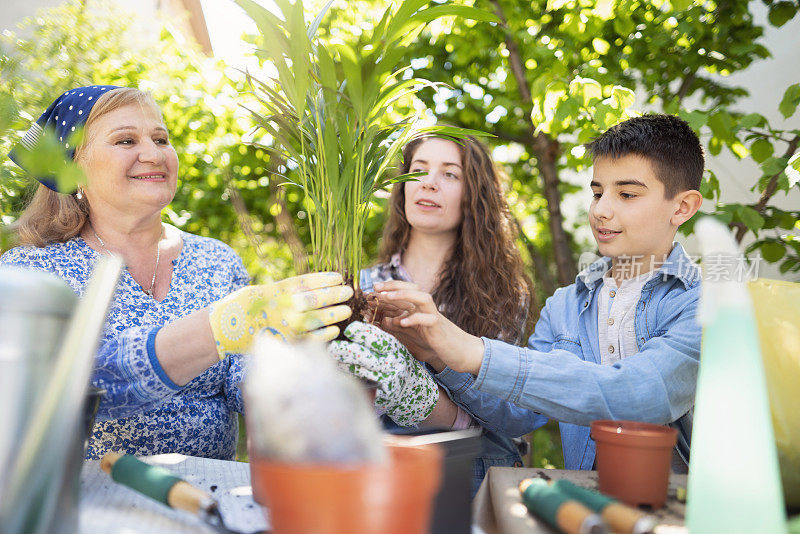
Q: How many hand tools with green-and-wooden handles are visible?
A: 3